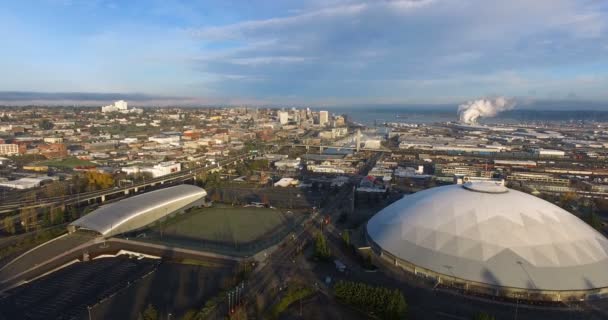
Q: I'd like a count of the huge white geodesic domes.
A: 1